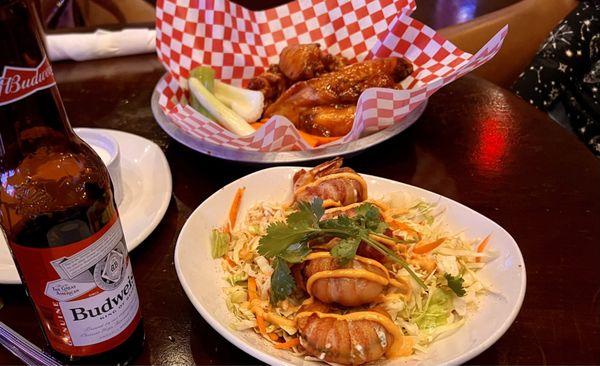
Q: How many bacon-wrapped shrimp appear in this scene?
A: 4